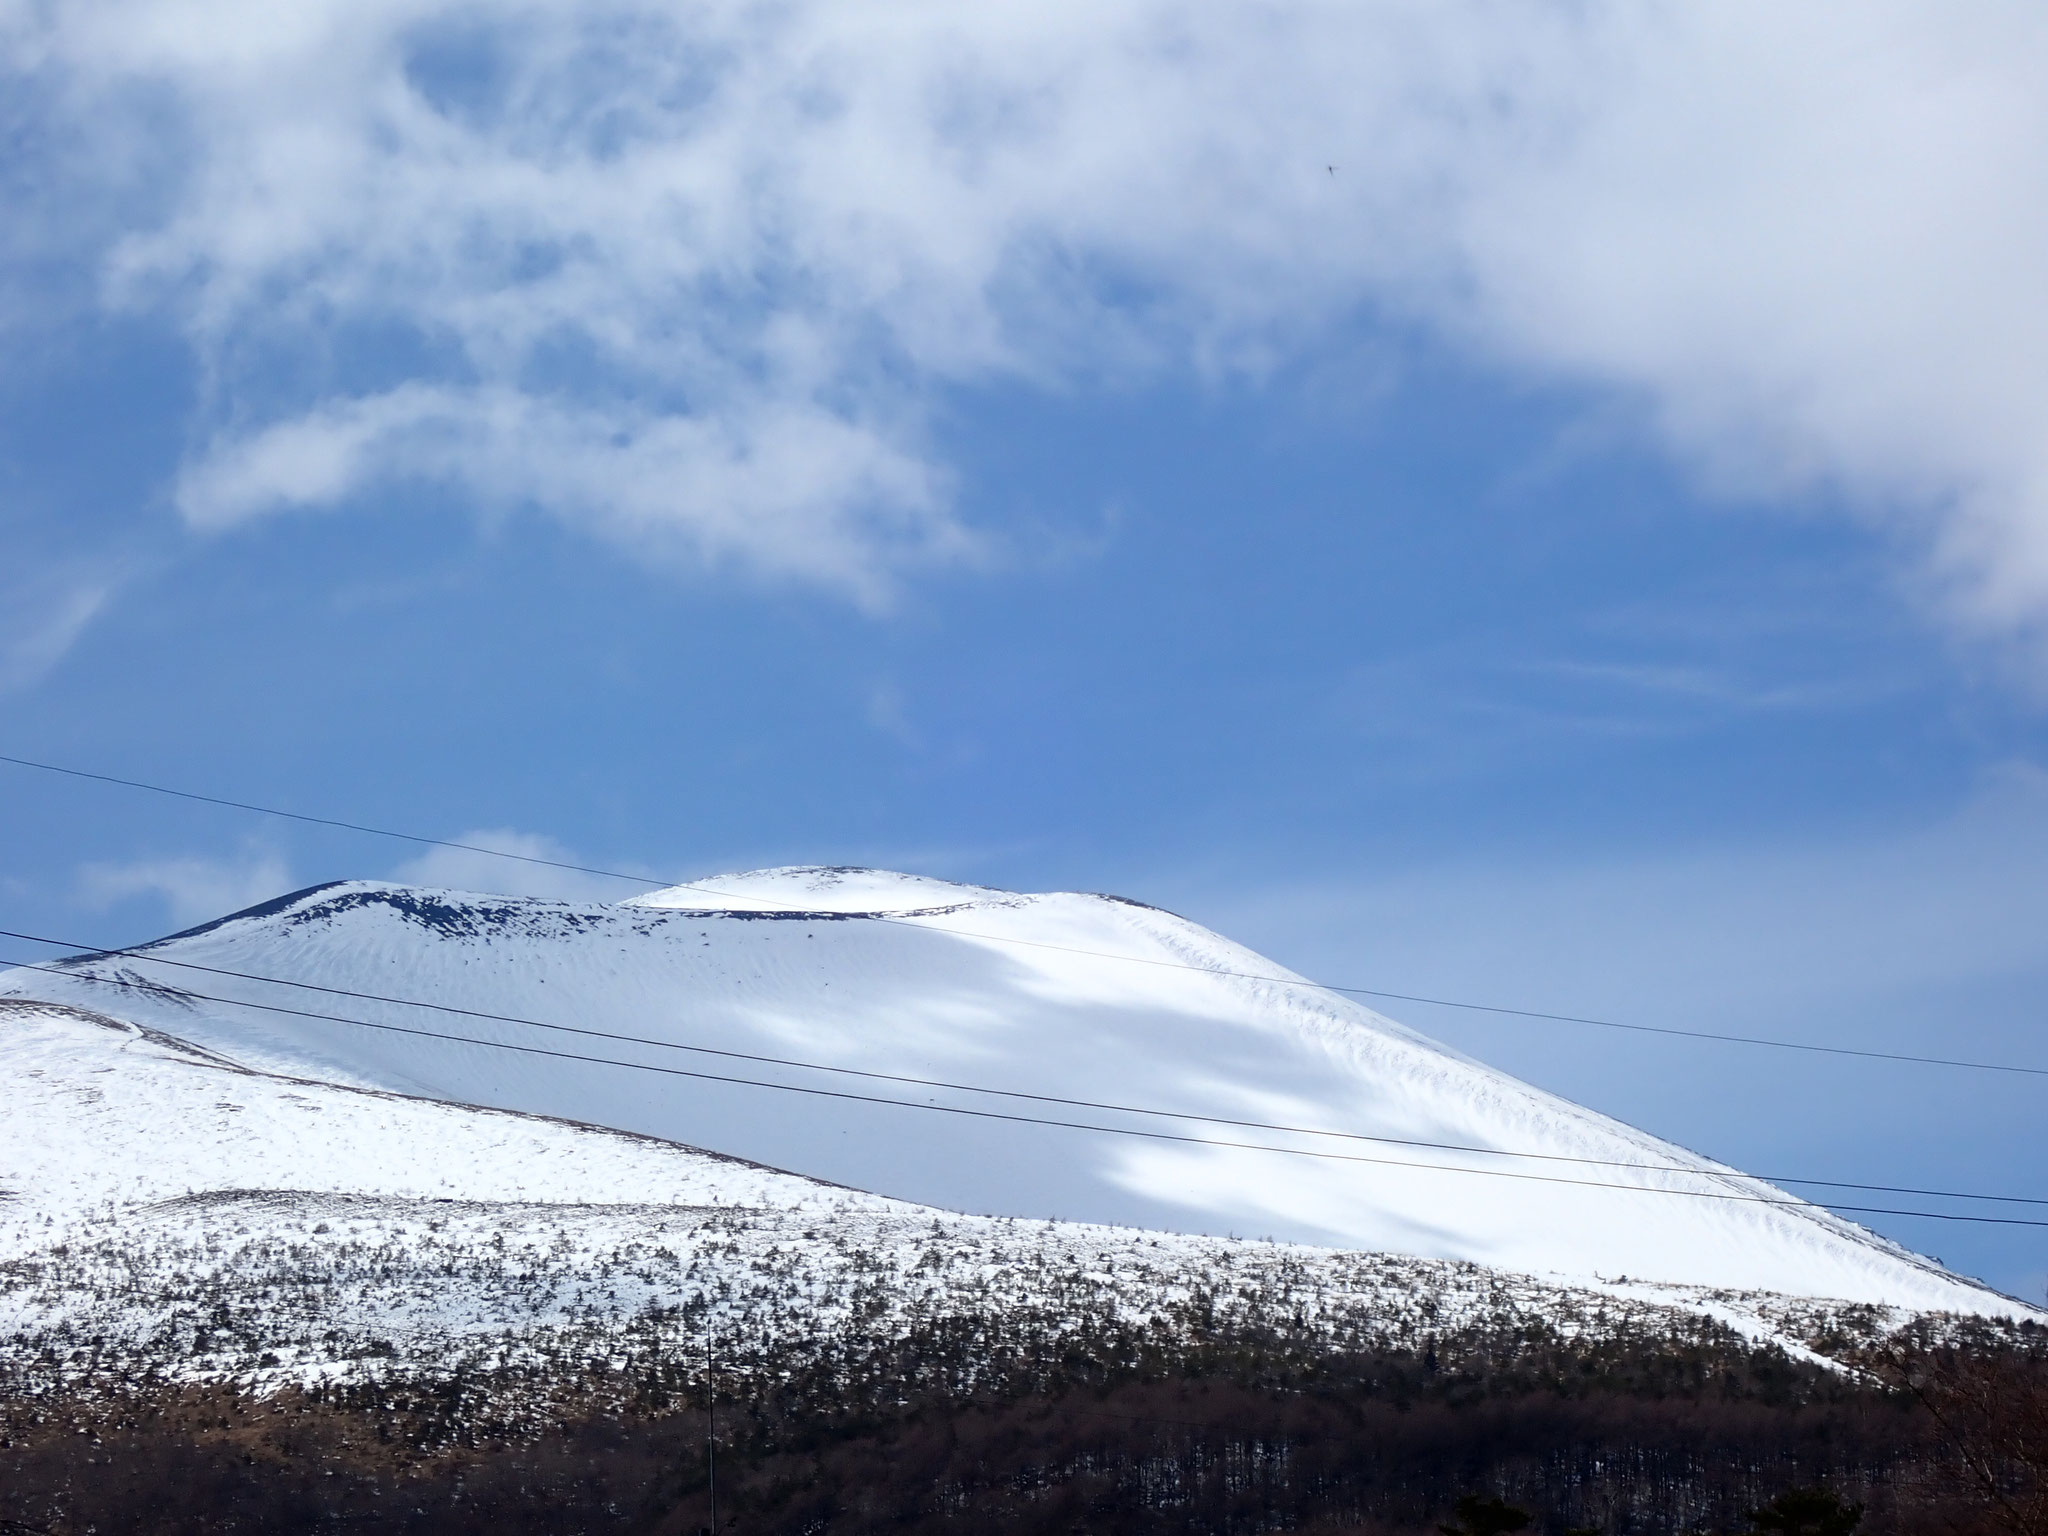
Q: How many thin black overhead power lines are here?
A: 3